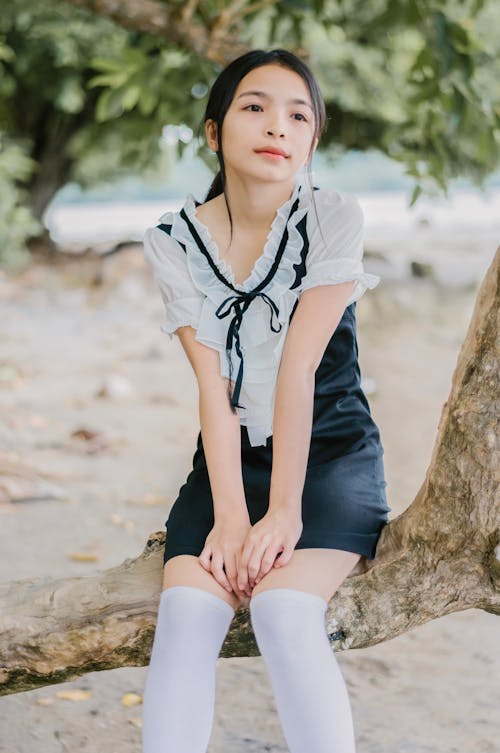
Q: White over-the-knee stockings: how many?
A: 2